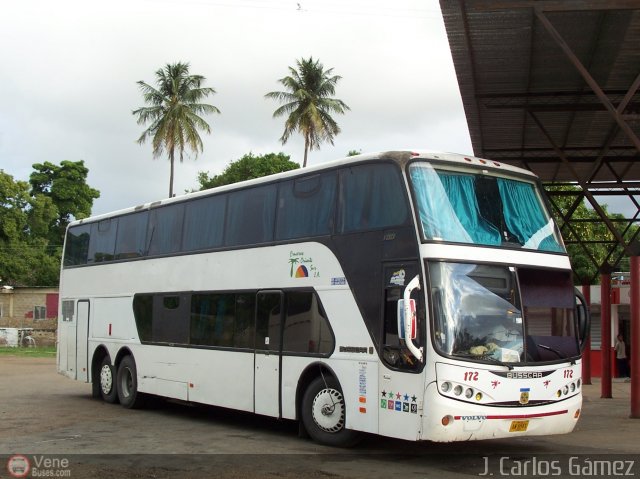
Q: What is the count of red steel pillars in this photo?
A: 3